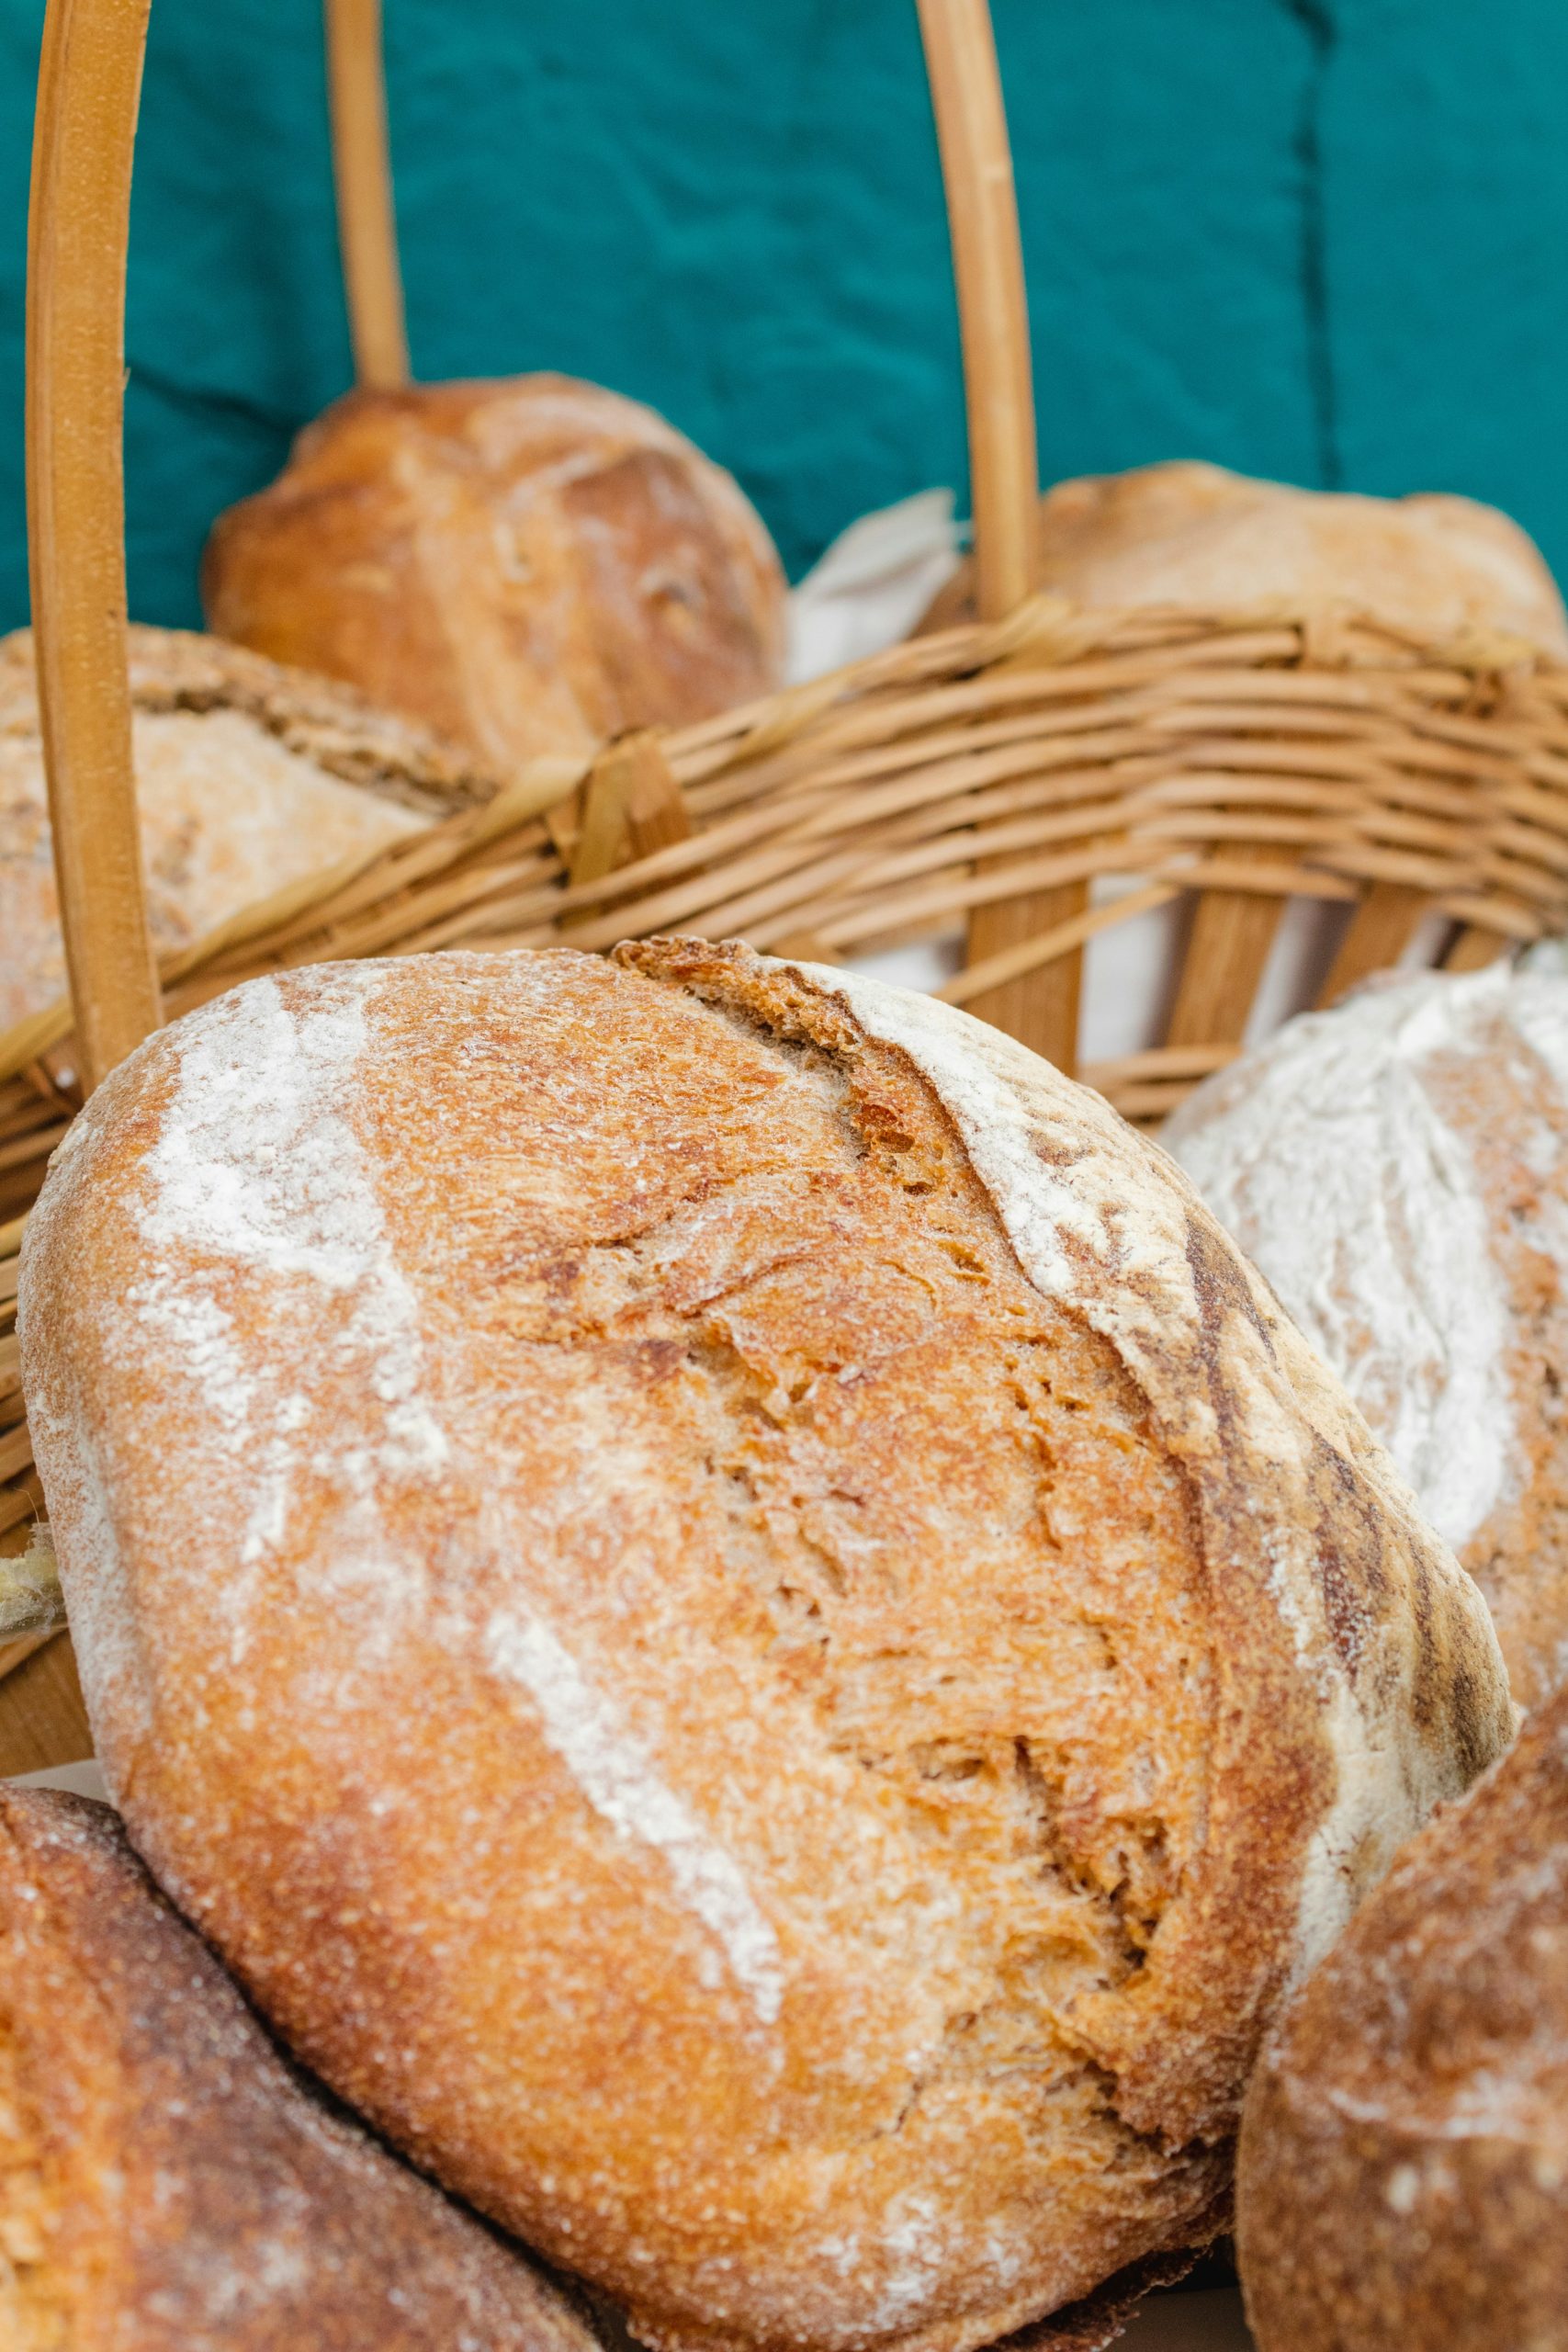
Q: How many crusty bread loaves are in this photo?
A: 7